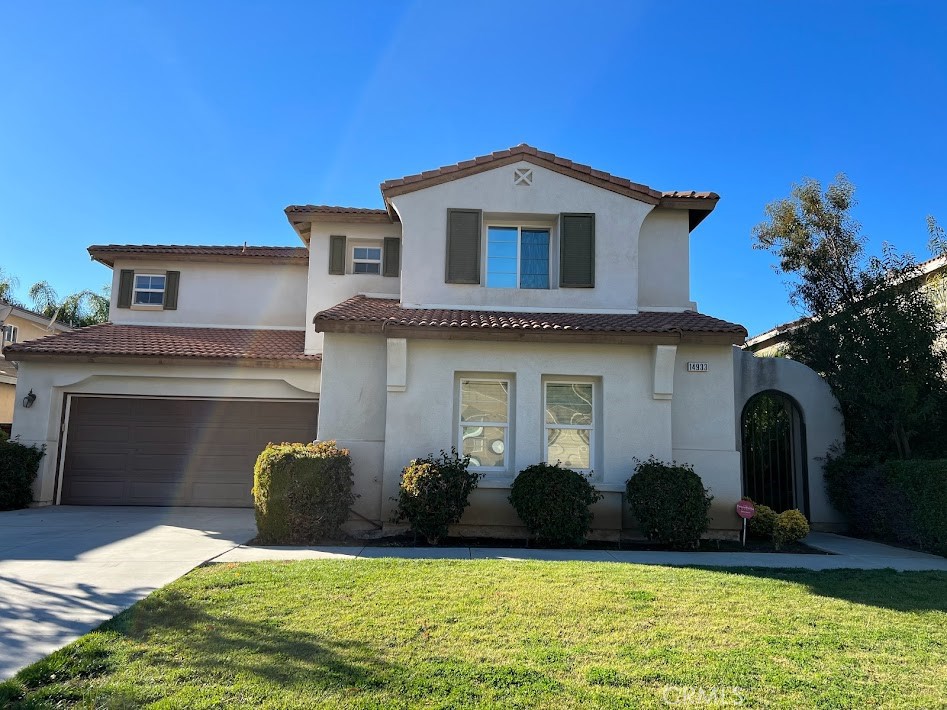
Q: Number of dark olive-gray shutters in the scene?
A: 6